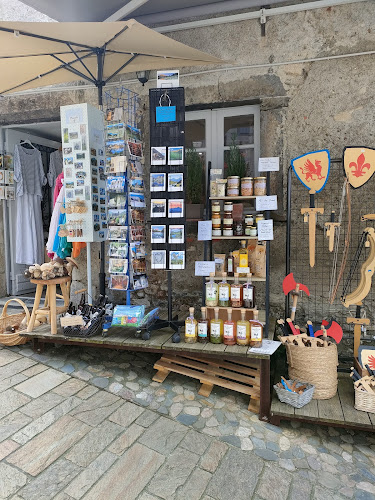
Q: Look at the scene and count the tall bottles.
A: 12